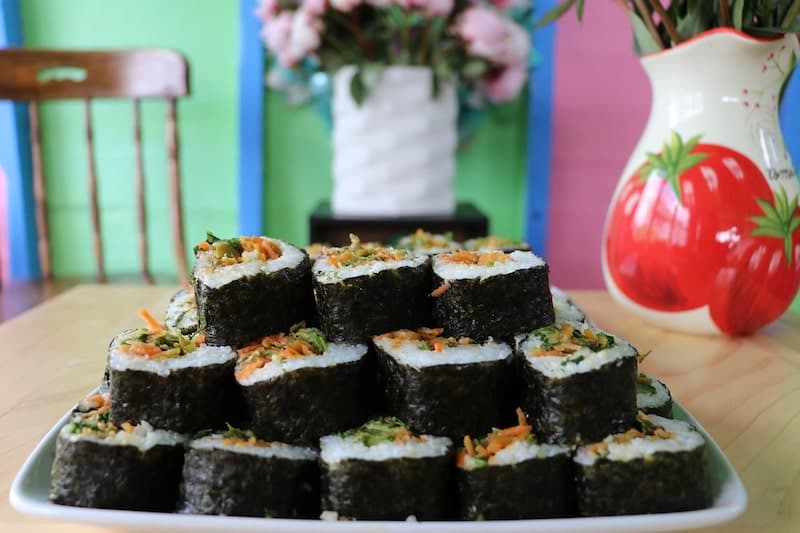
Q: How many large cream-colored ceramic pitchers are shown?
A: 1